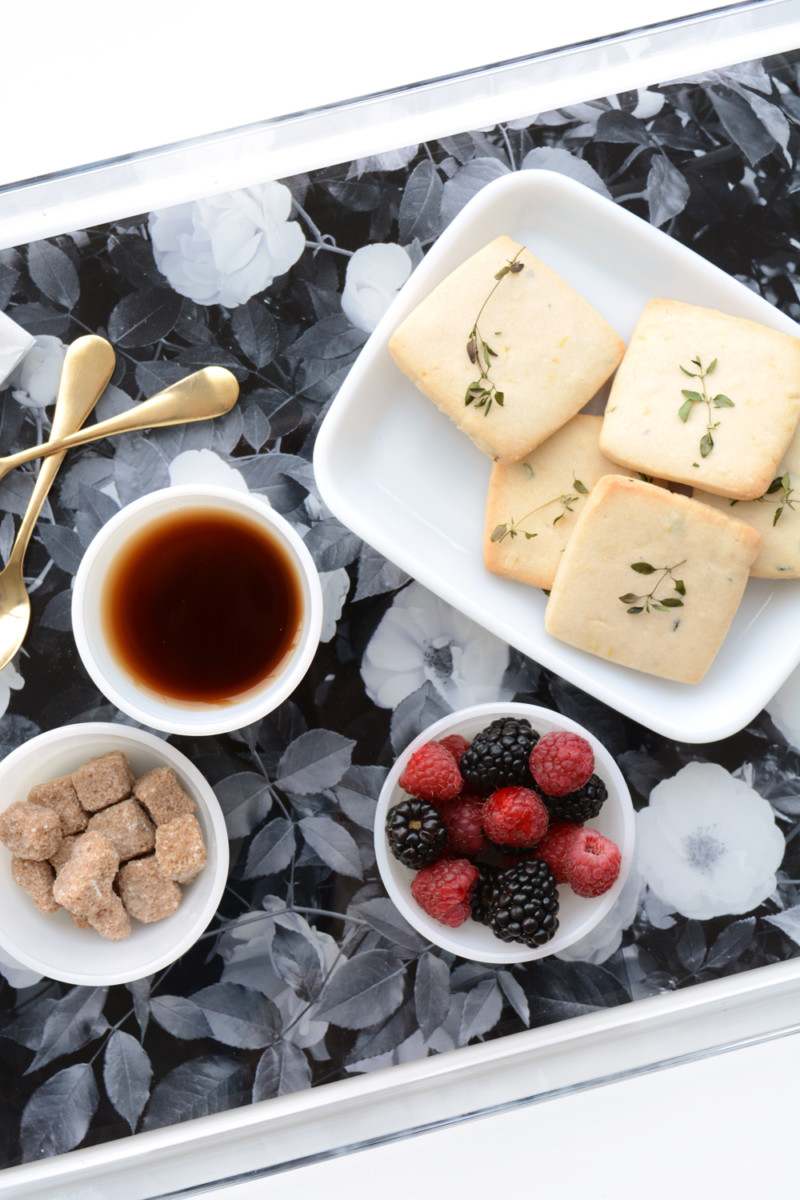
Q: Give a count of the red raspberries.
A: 8